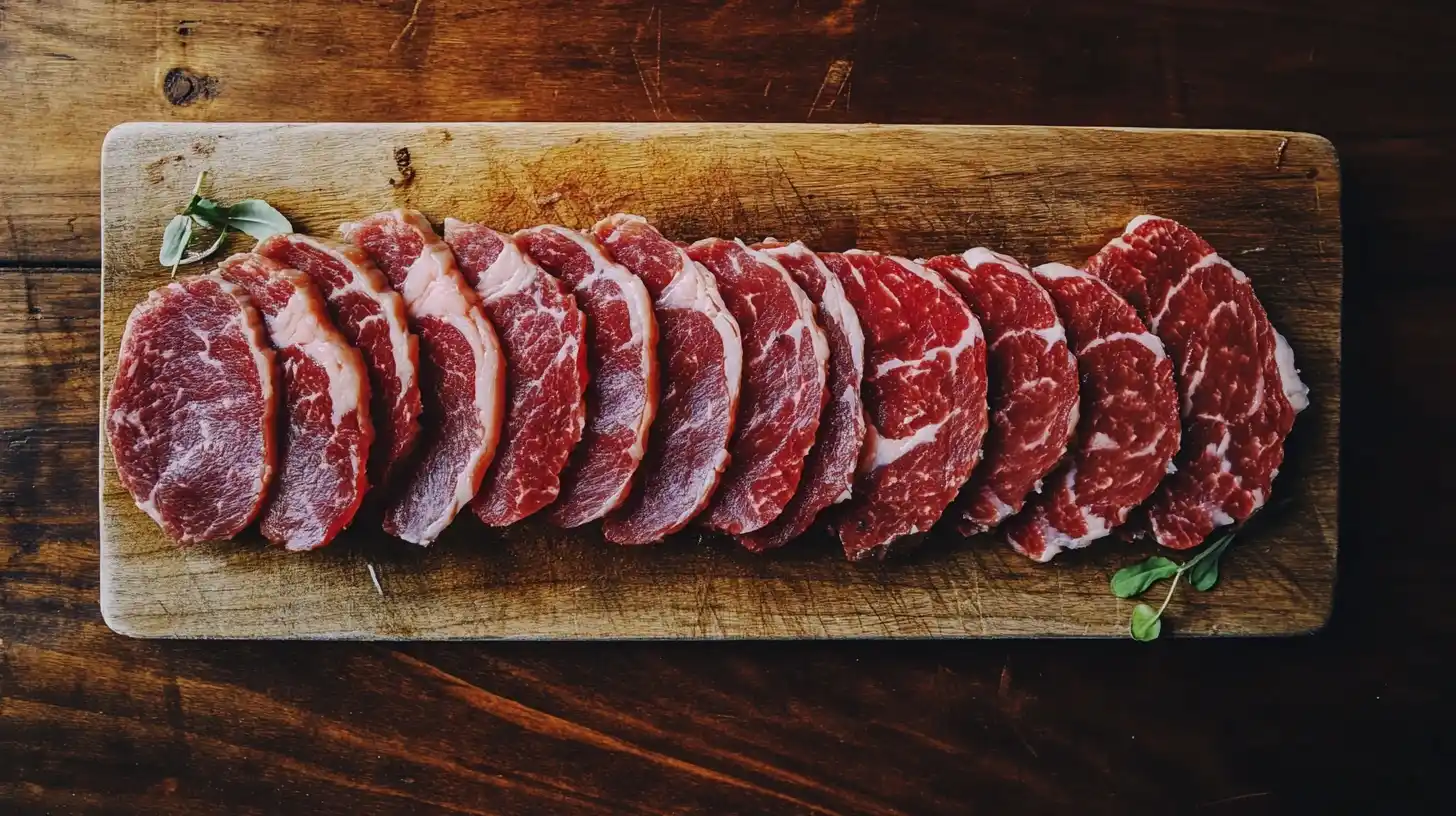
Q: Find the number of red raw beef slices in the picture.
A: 13